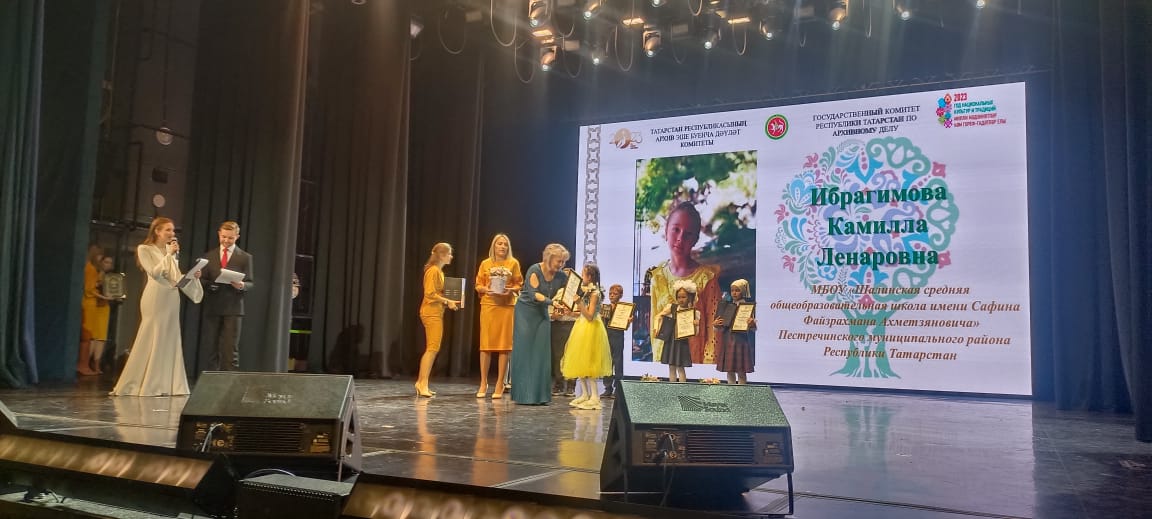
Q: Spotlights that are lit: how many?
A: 11